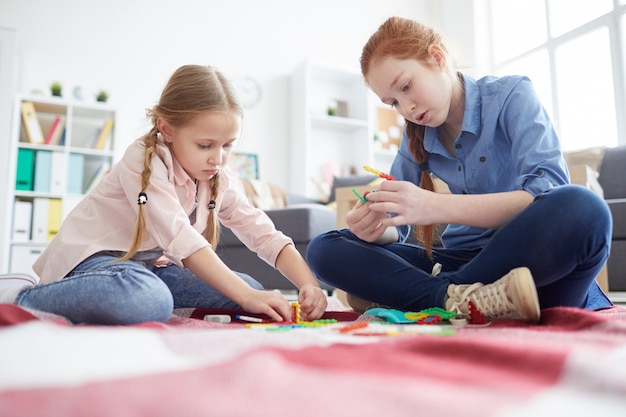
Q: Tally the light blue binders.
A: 2